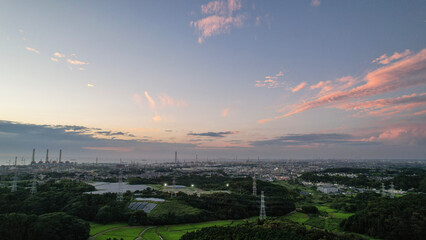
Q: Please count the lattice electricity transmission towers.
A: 8